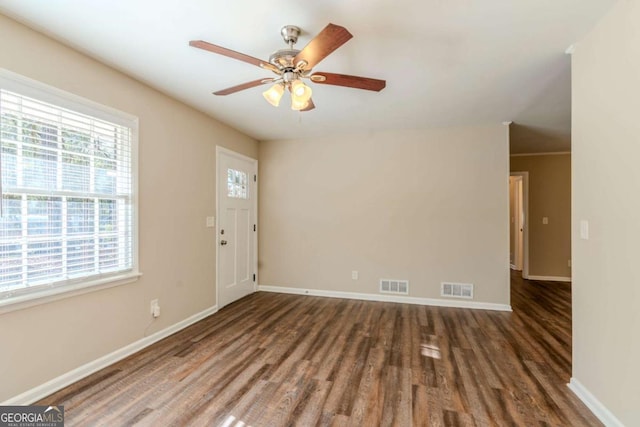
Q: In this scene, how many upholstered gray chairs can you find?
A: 0